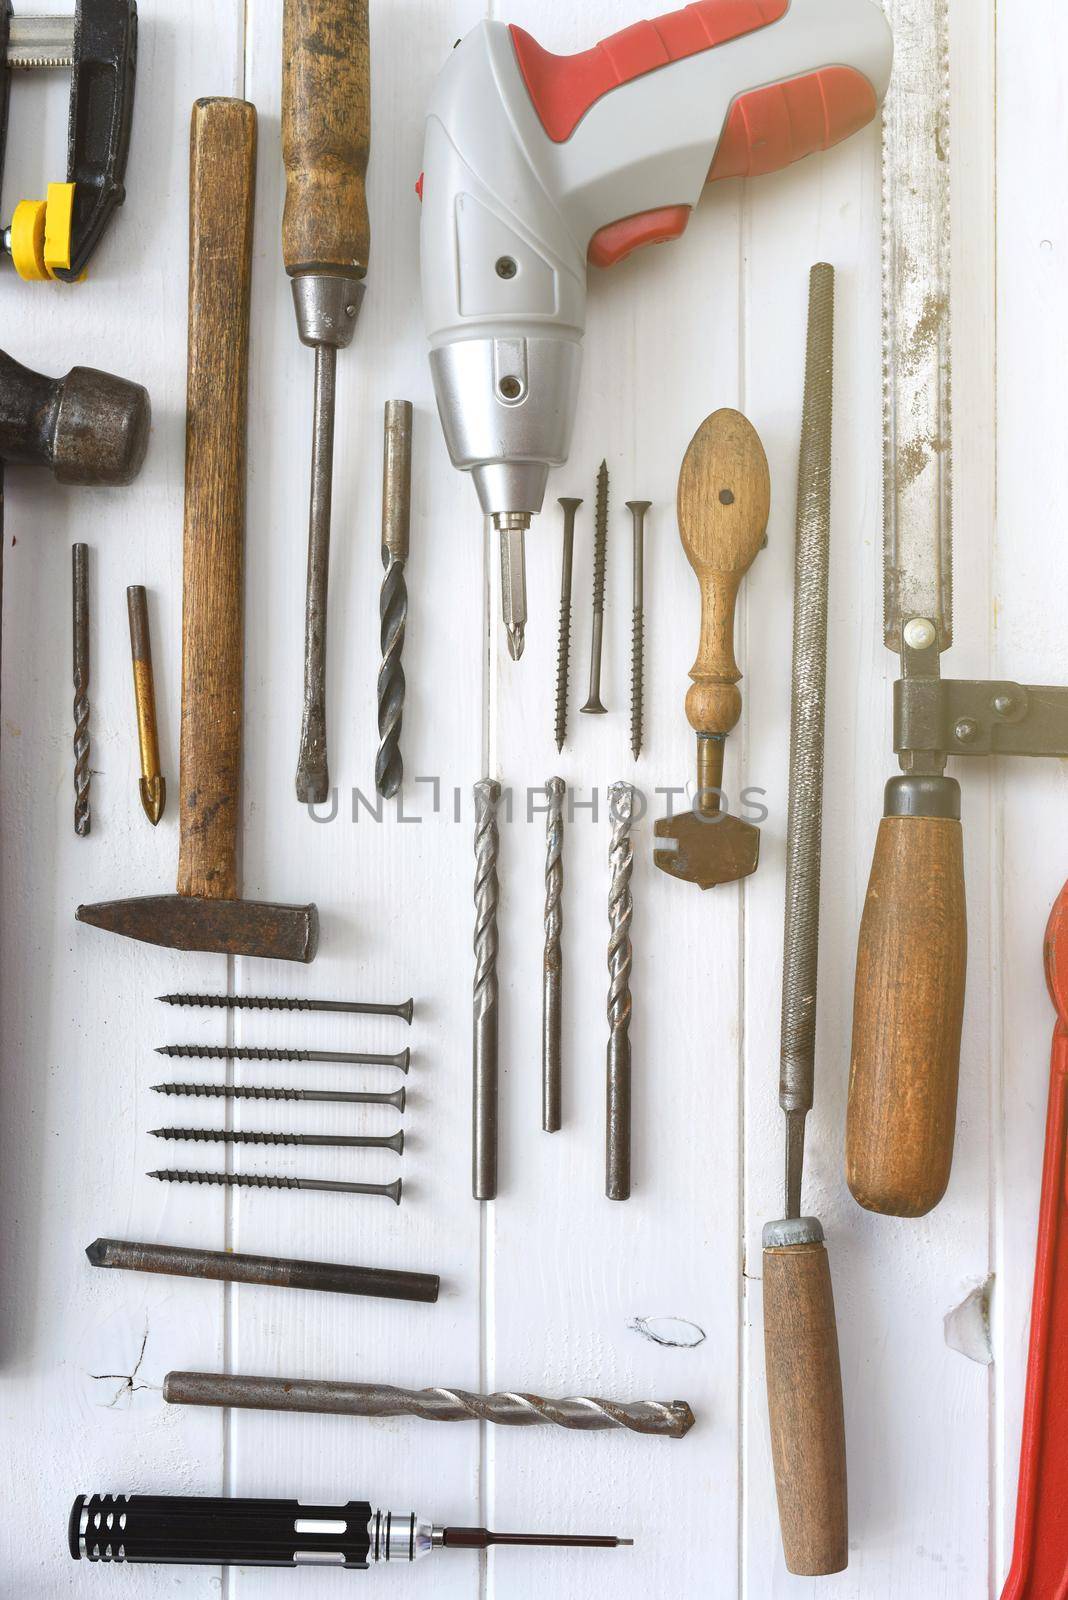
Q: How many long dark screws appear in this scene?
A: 8